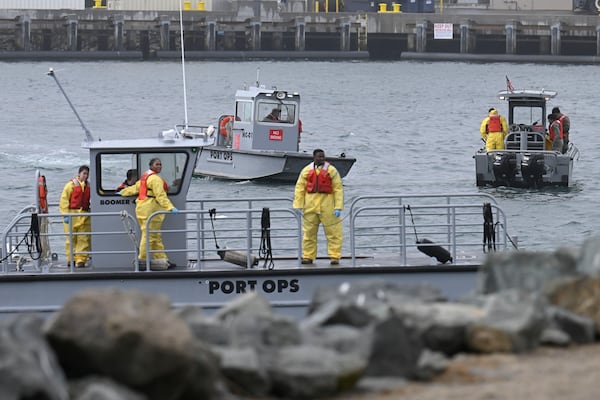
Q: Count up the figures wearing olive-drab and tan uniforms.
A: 2